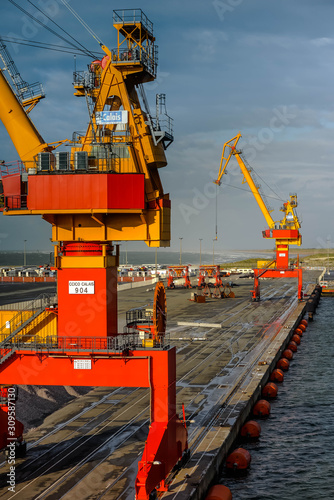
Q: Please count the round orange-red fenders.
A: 13